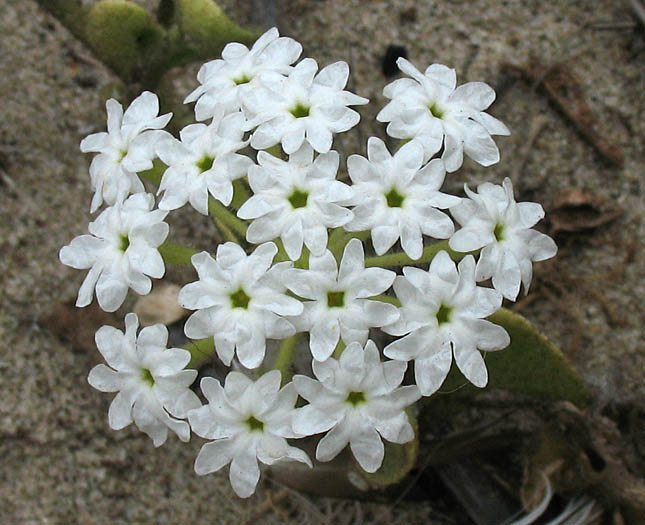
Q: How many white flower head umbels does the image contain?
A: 15